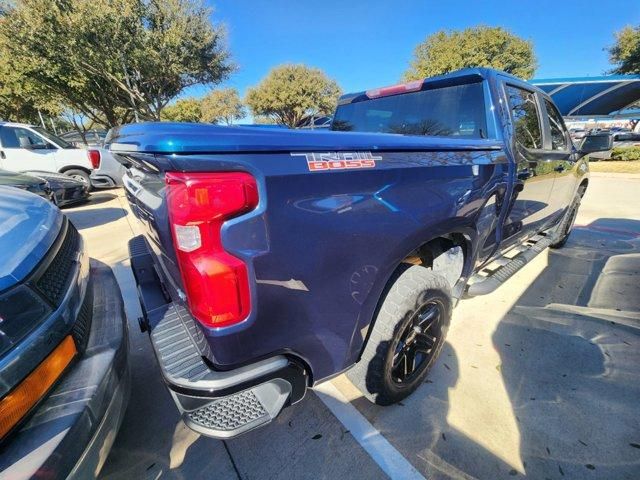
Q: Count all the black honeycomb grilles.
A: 2